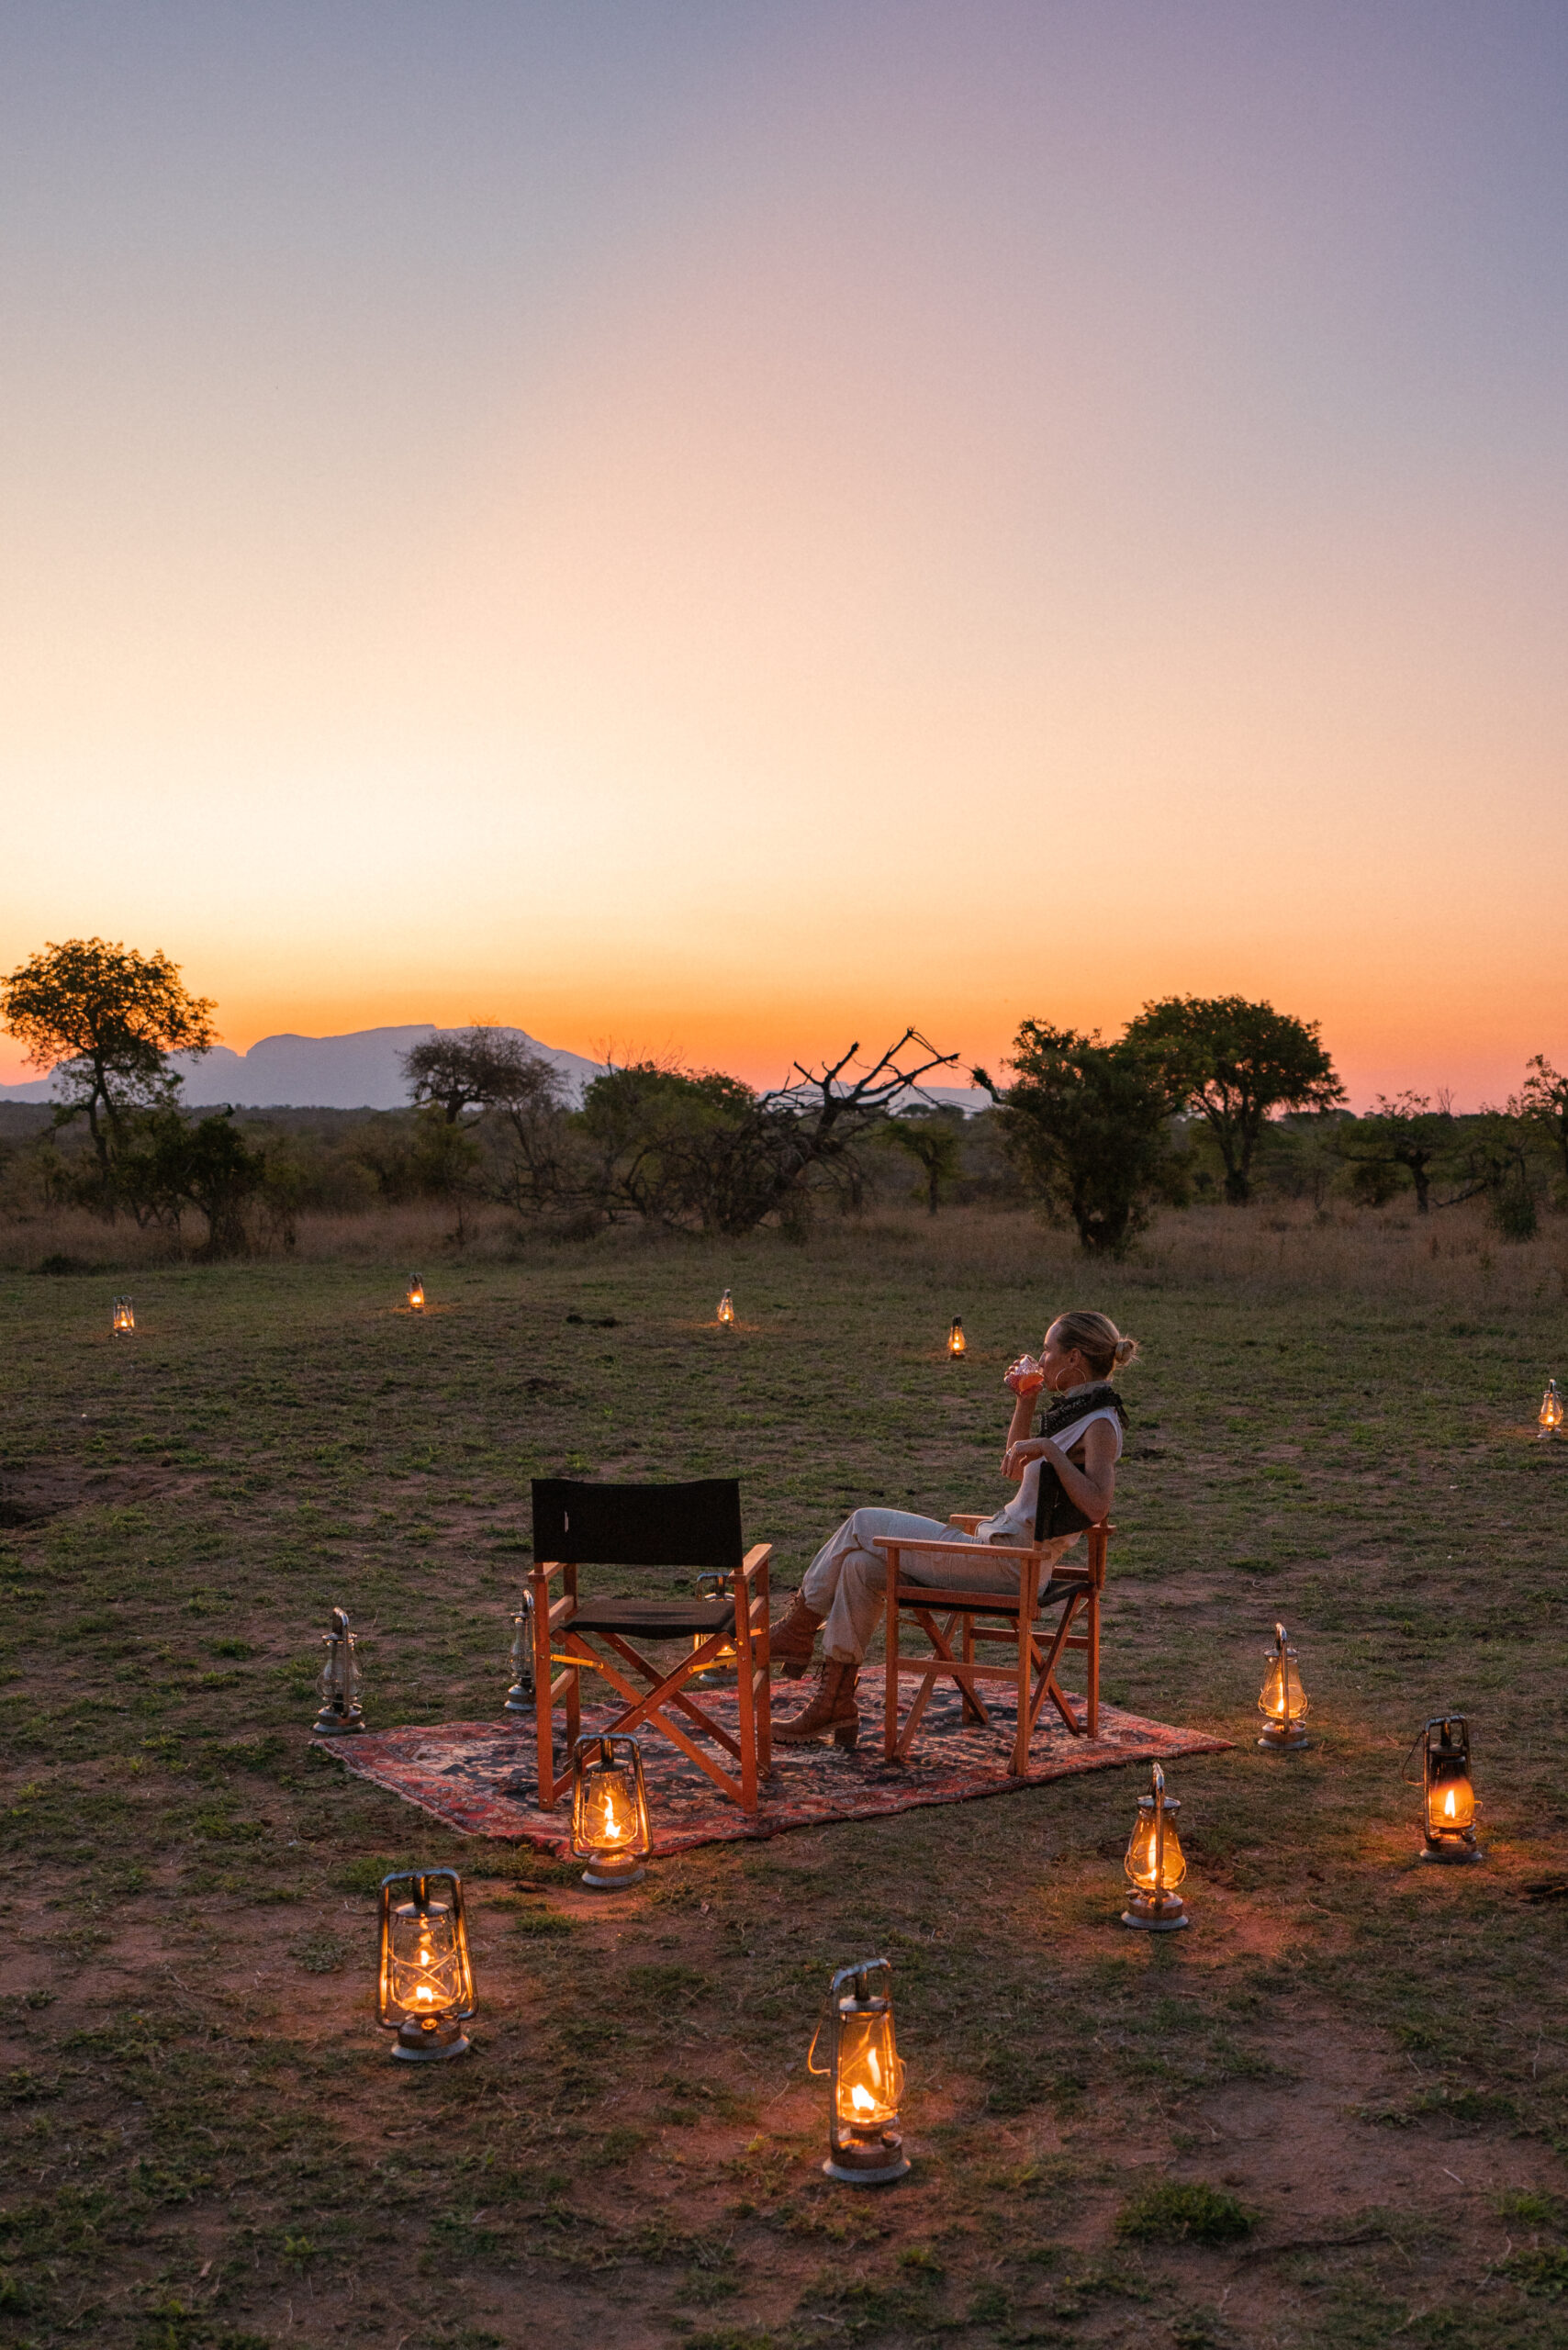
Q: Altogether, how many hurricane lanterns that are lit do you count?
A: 12